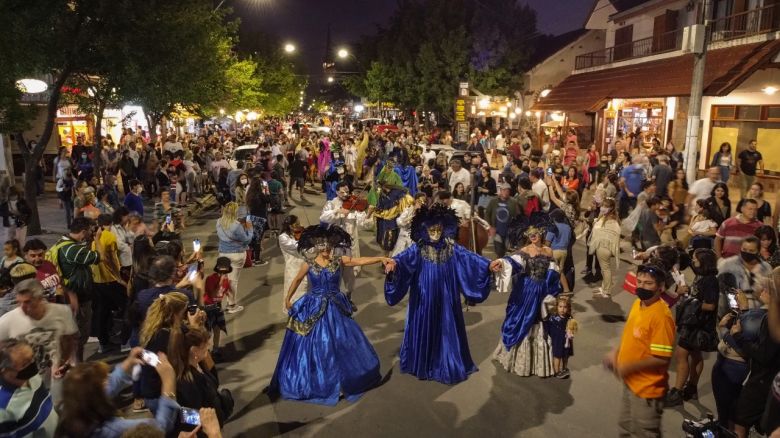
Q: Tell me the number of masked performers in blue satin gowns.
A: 3